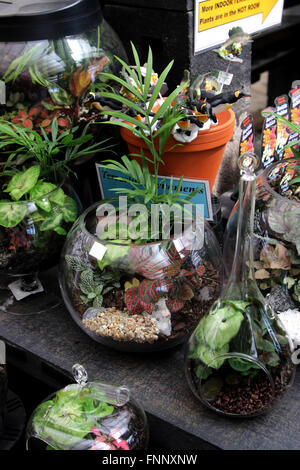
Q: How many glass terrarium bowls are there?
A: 6